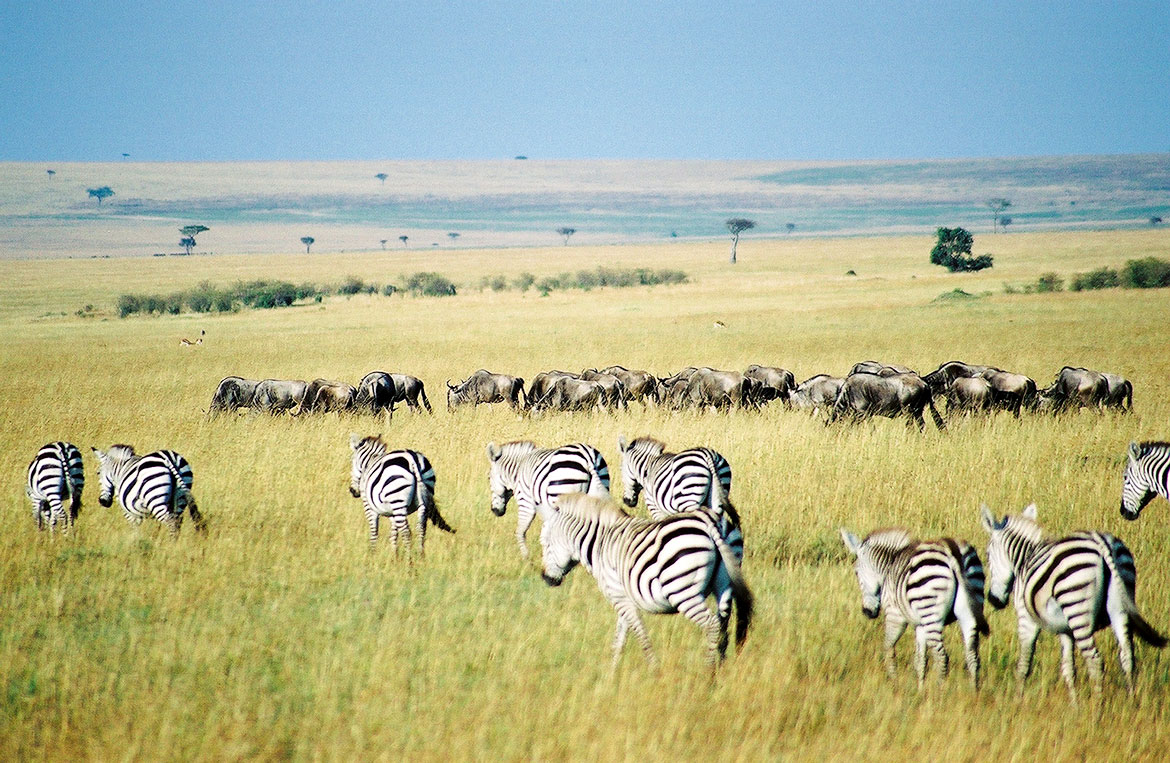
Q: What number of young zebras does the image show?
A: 1